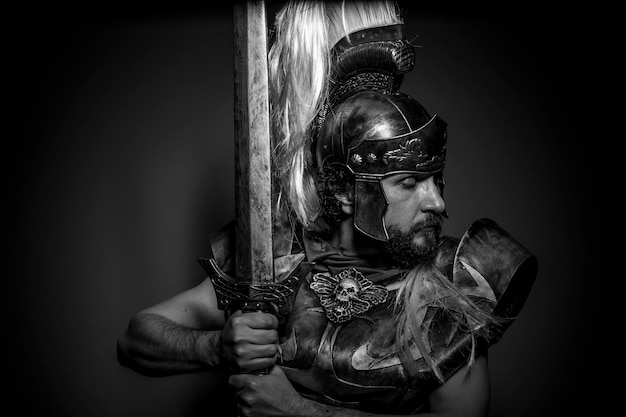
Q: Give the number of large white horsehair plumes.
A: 1